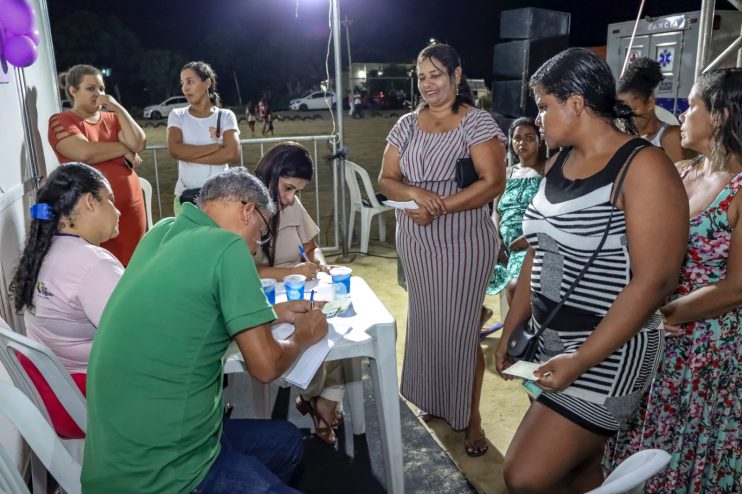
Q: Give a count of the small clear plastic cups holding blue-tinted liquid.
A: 3